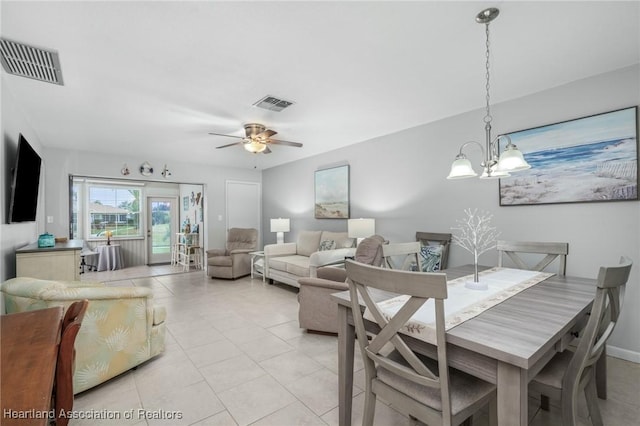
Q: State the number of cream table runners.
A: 1